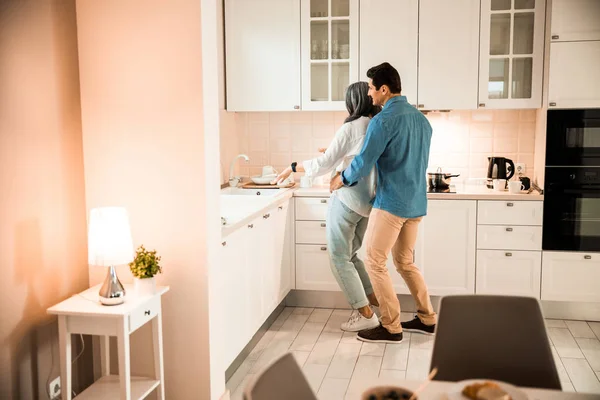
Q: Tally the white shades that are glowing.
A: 1